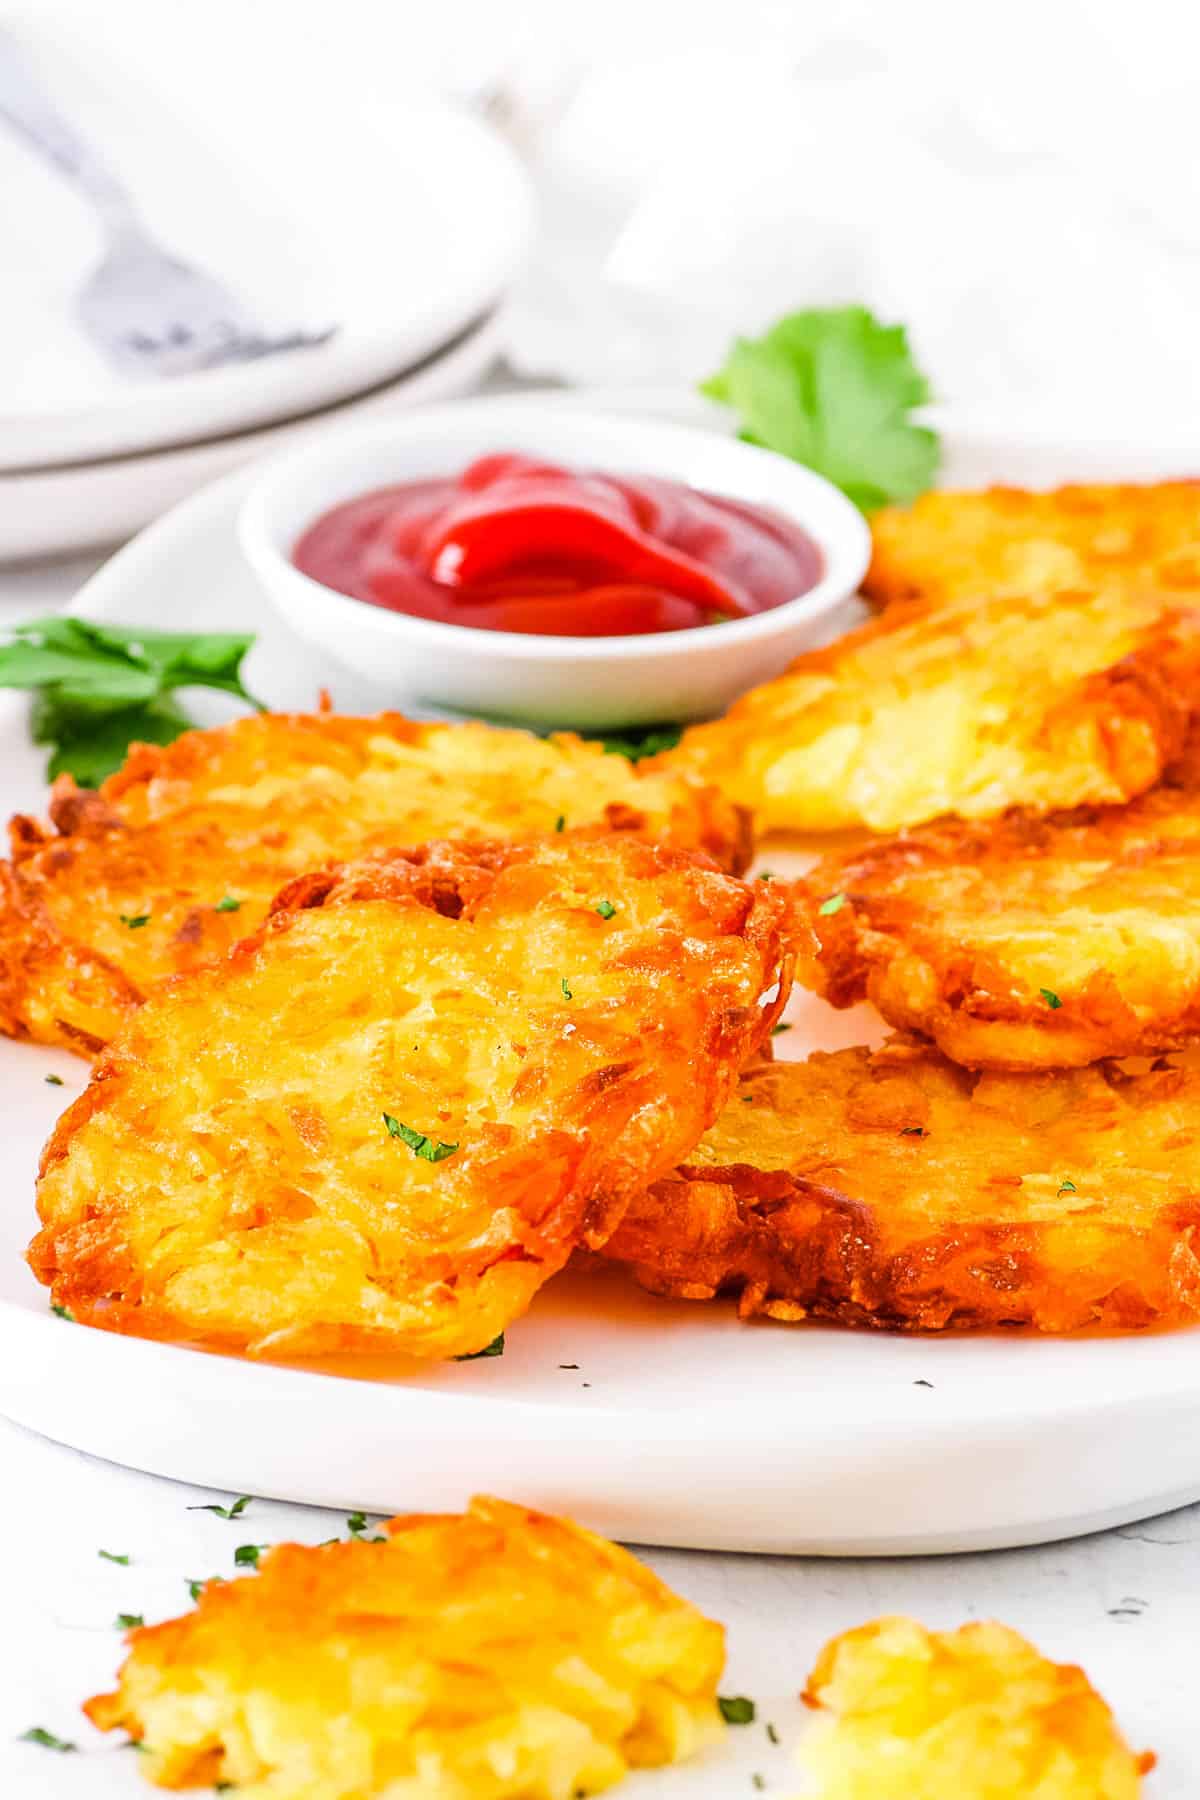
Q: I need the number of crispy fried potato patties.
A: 8